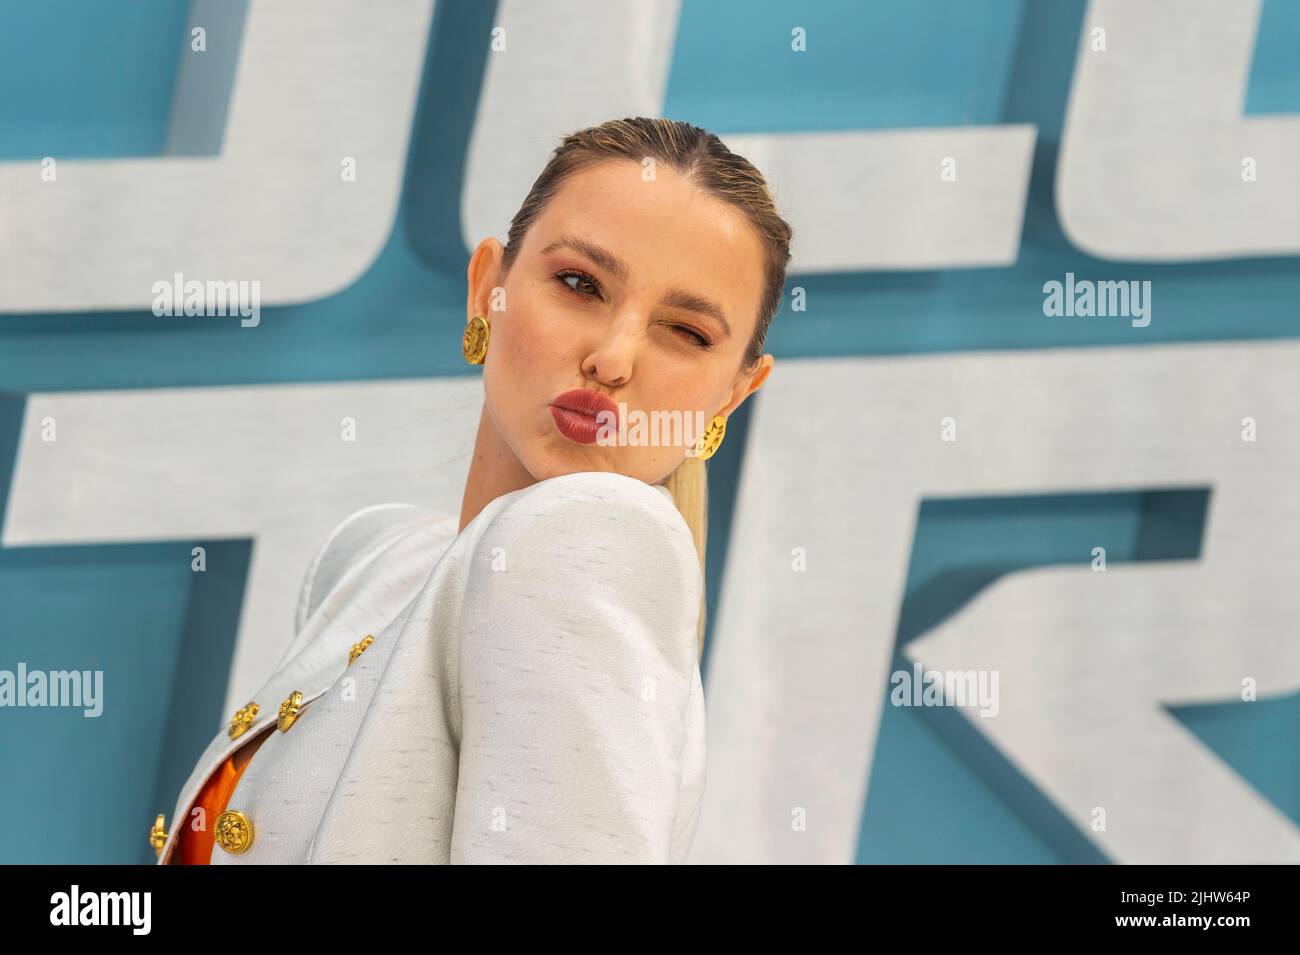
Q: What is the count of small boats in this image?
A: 0